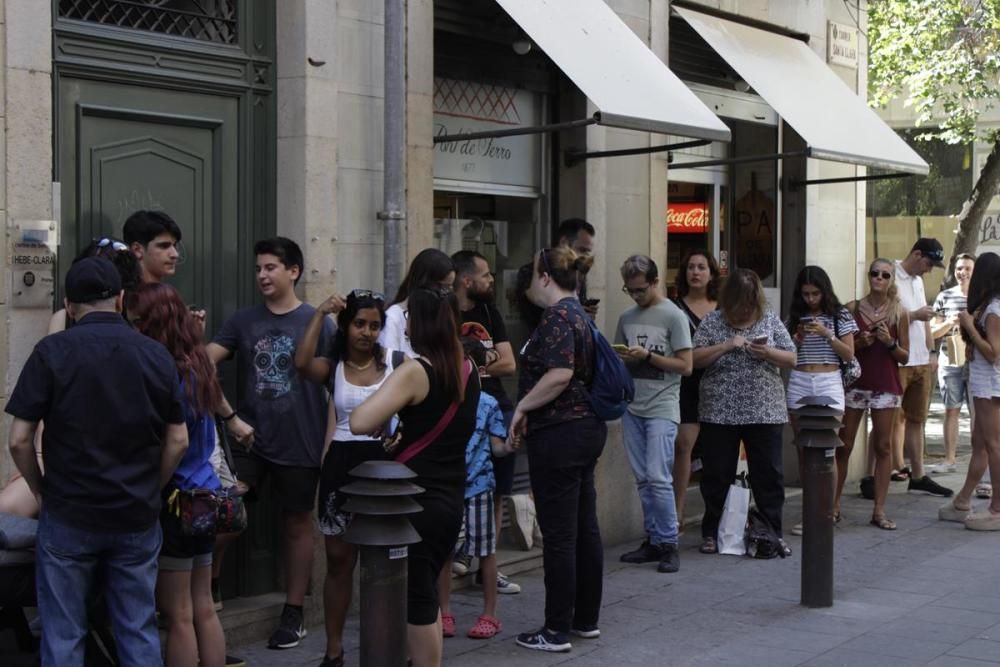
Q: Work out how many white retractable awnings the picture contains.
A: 2